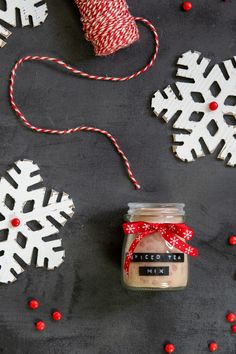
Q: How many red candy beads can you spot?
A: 11